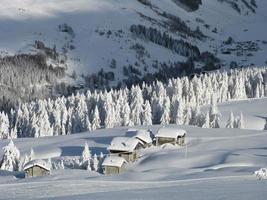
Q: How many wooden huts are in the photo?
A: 5